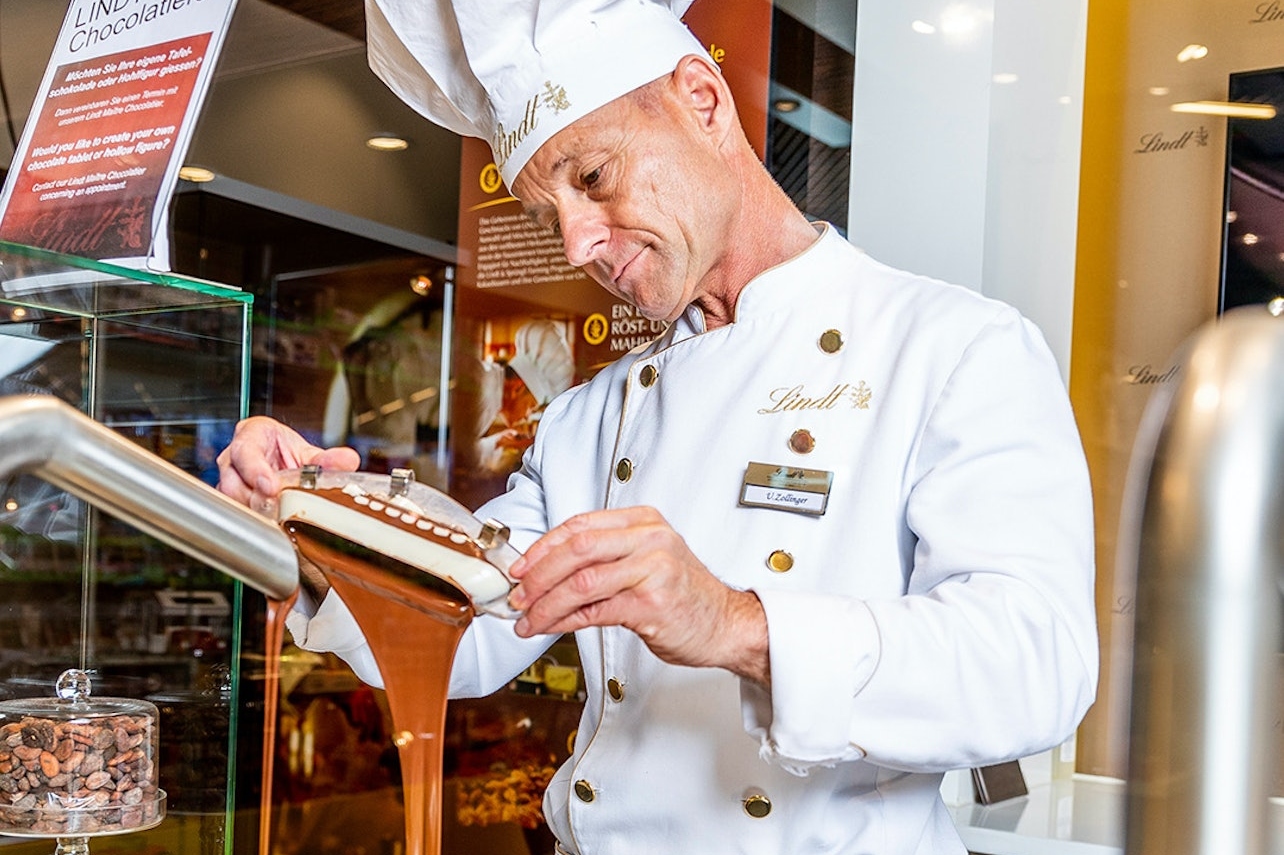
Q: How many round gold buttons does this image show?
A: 8